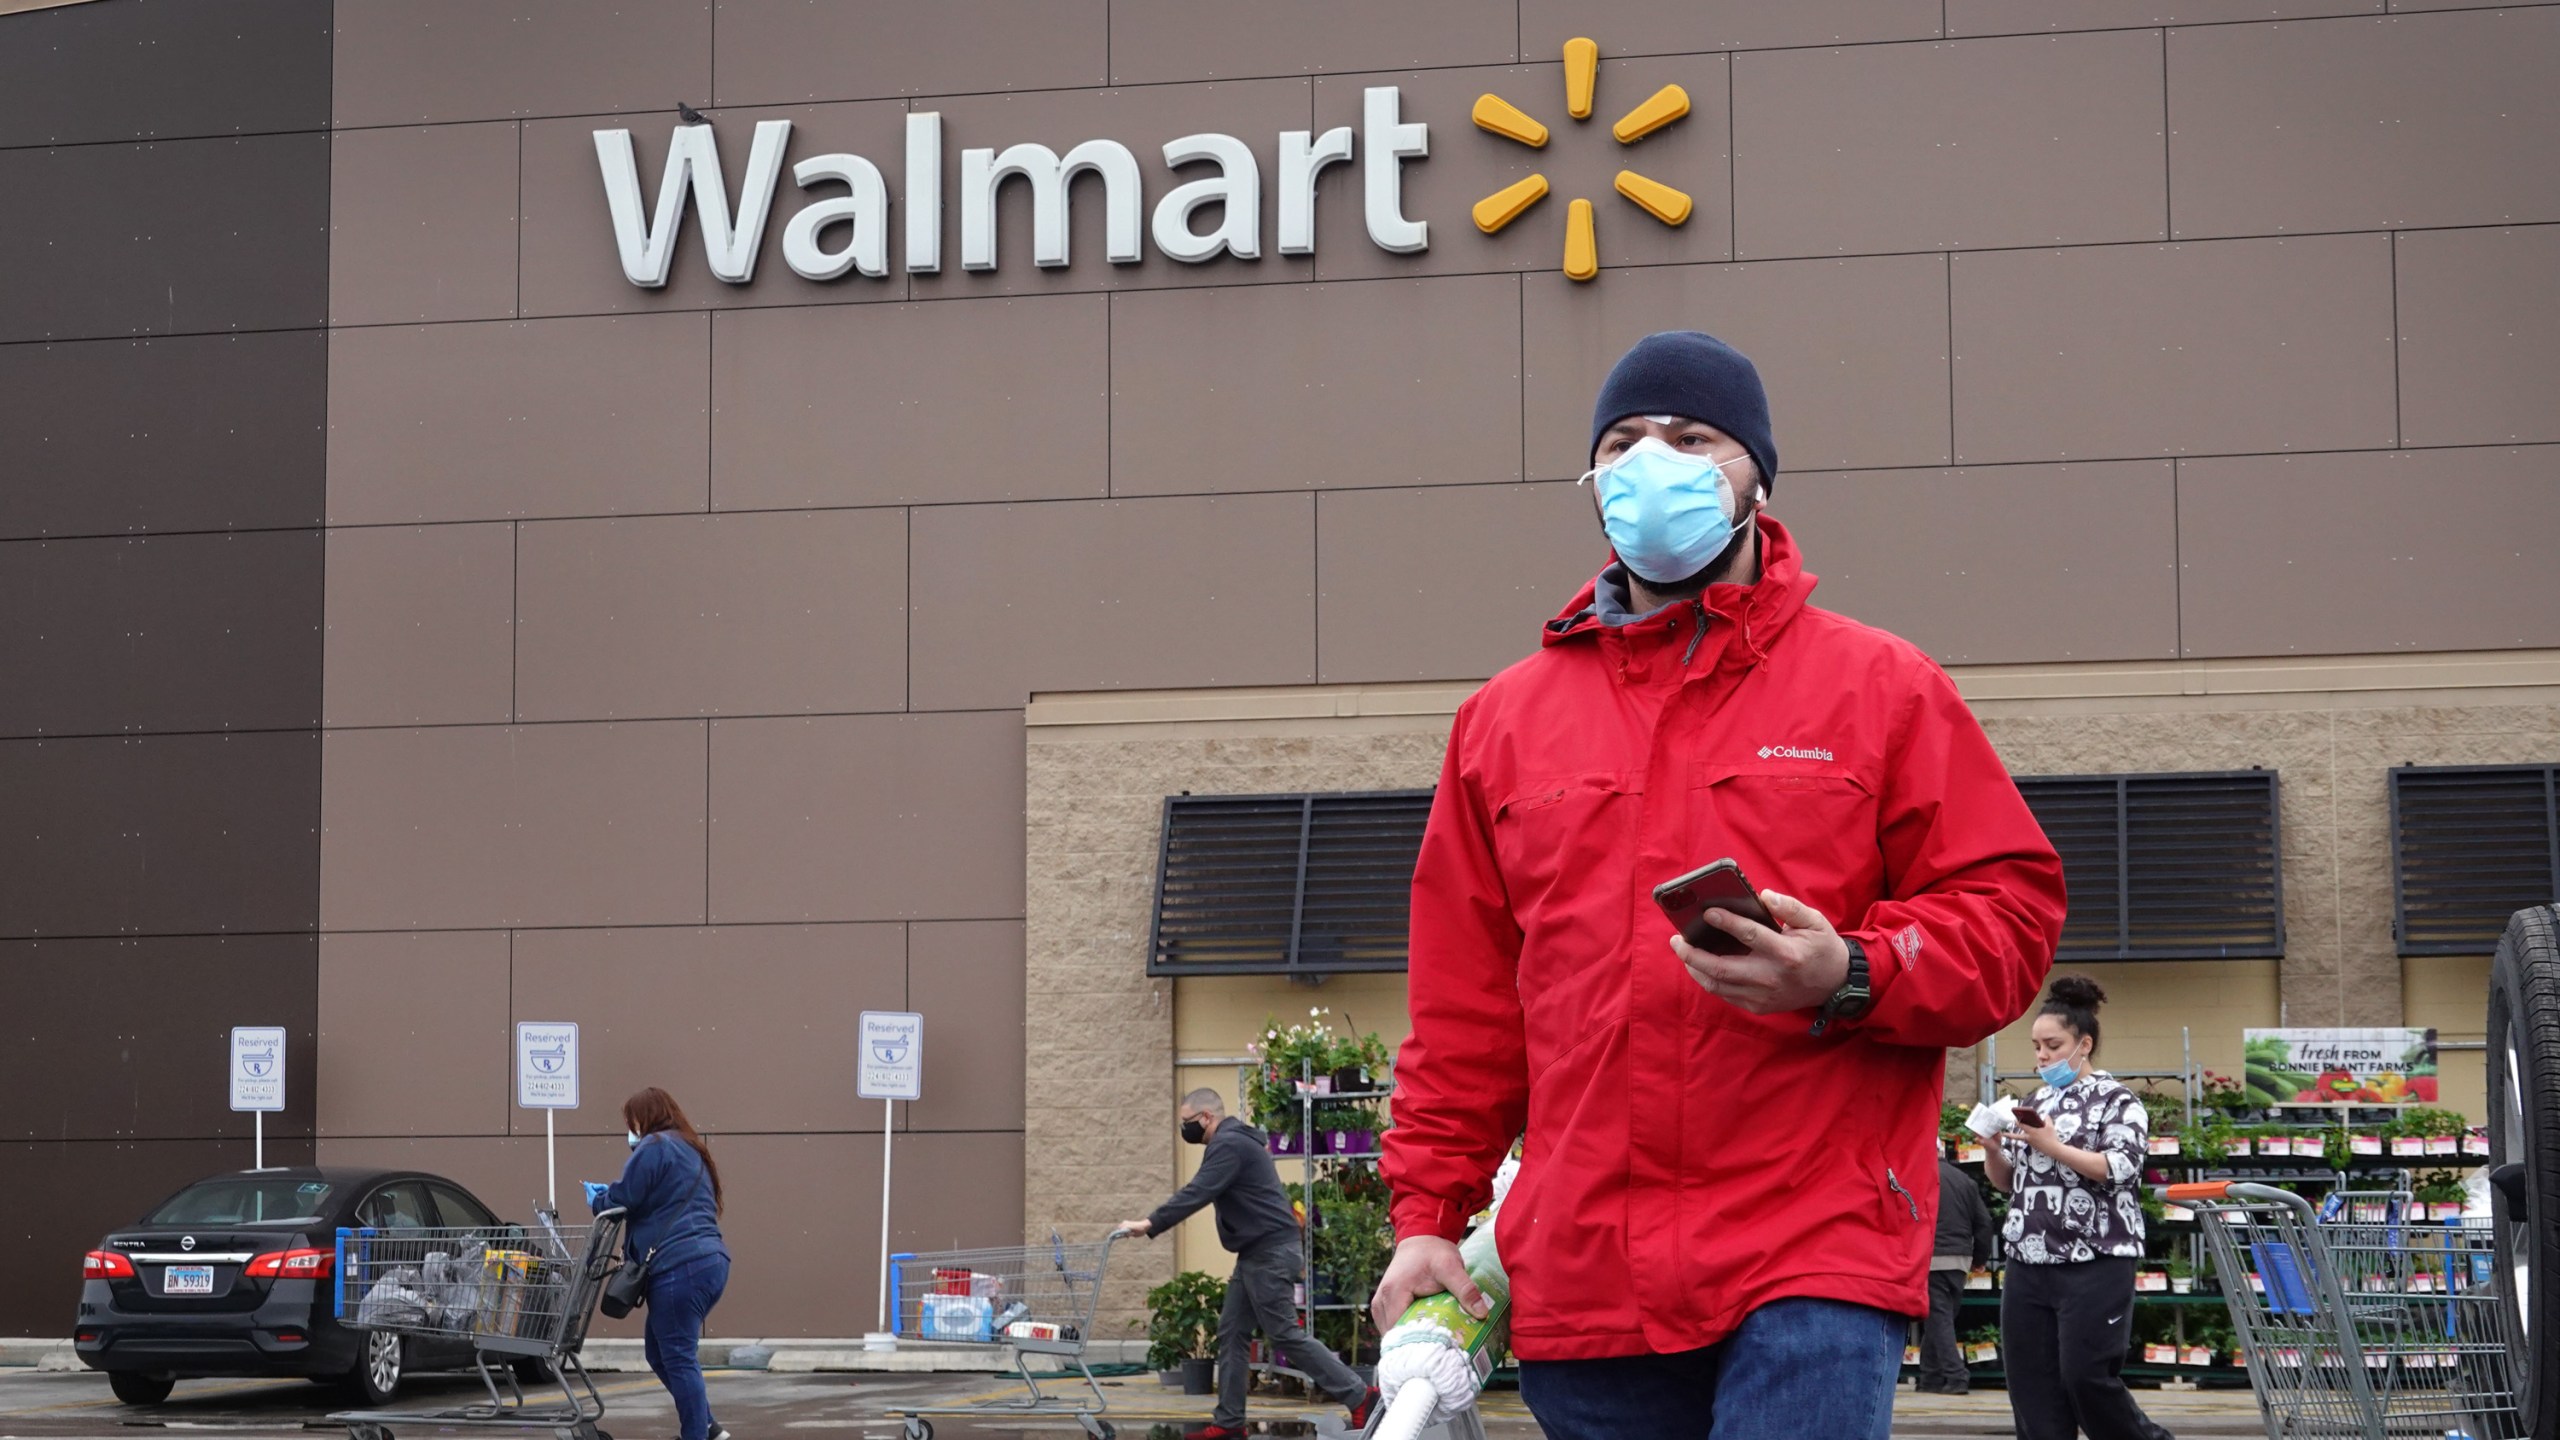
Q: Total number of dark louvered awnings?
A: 3